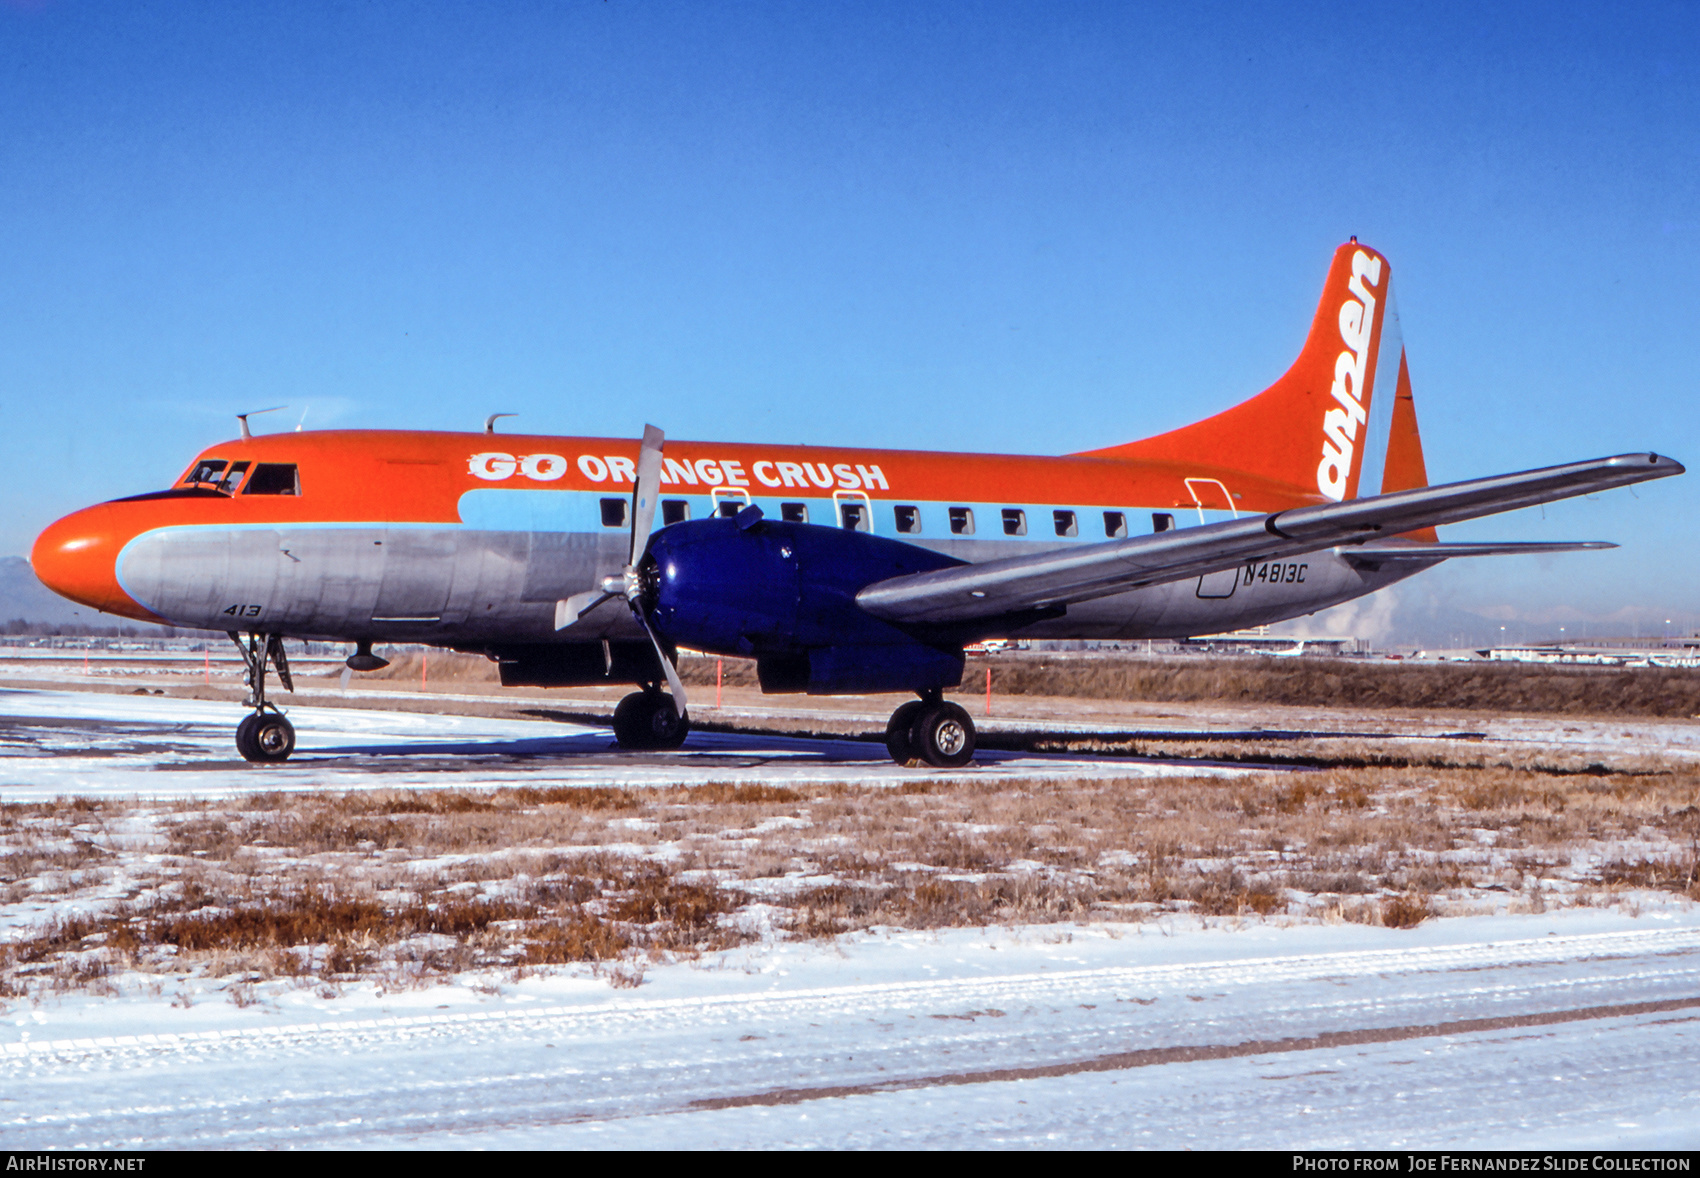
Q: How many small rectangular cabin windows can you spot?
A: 11